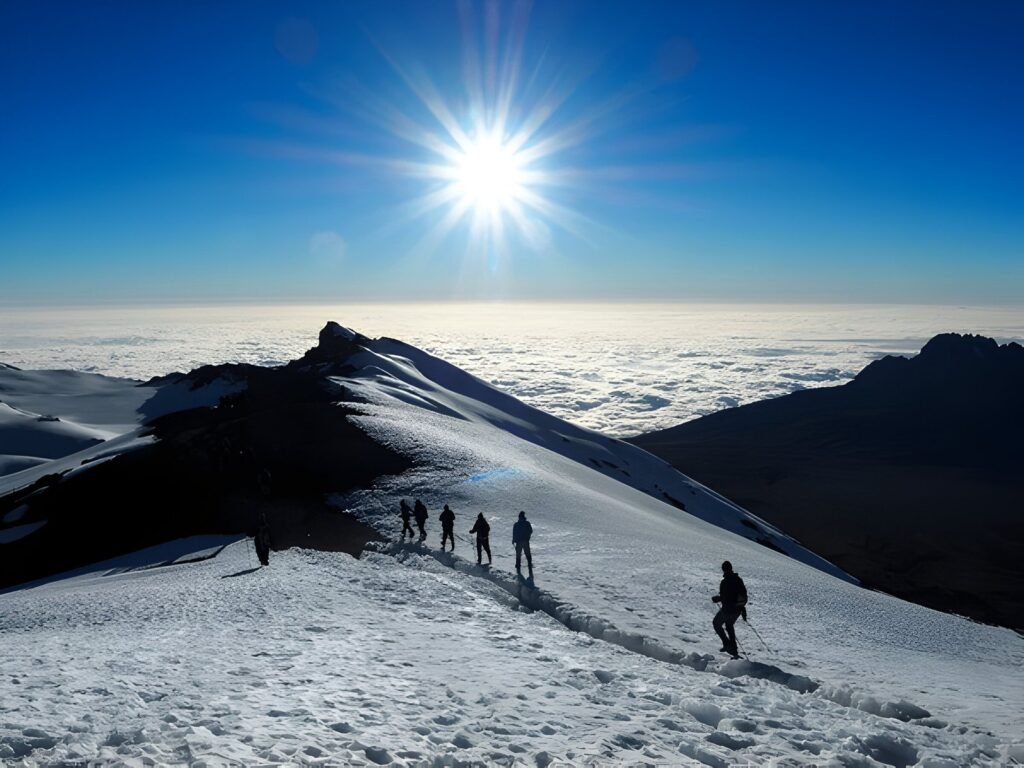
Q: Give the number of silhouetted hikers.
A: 7